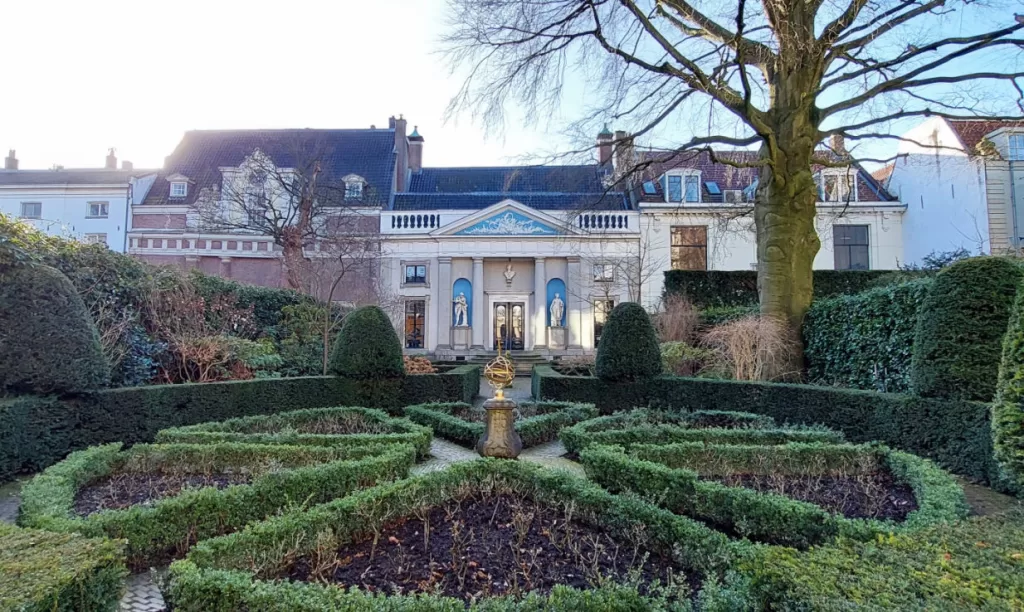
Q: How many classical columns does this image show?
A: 4